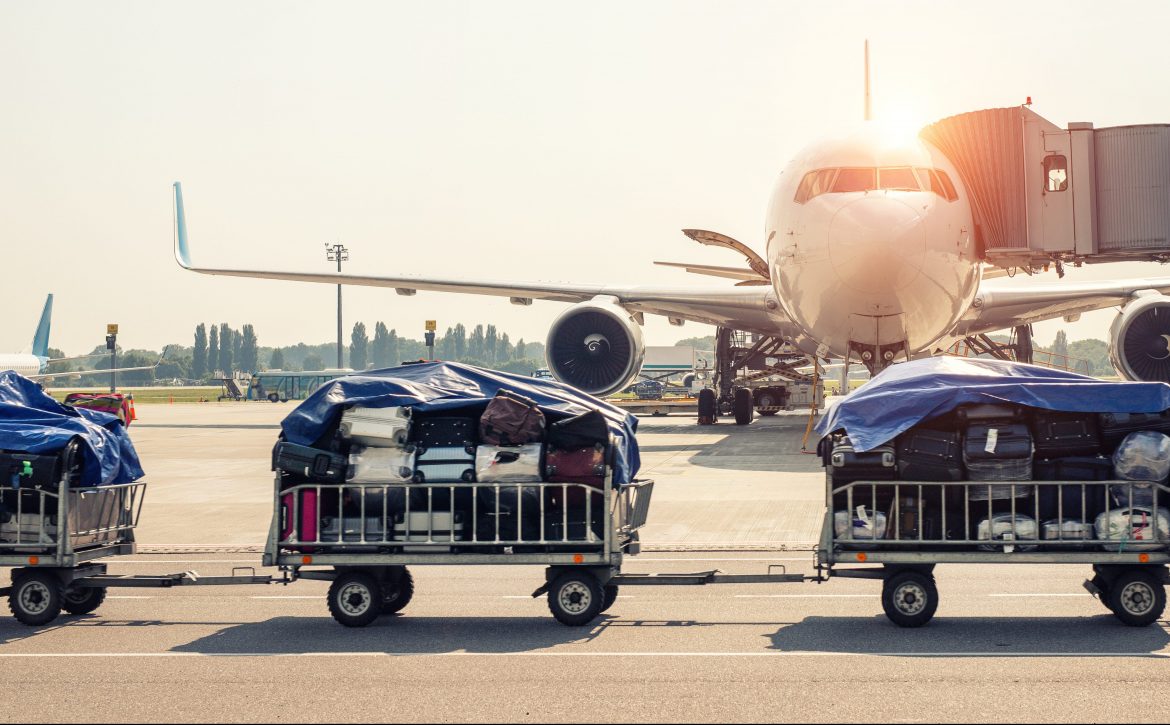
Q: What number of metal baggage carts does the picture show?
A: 3